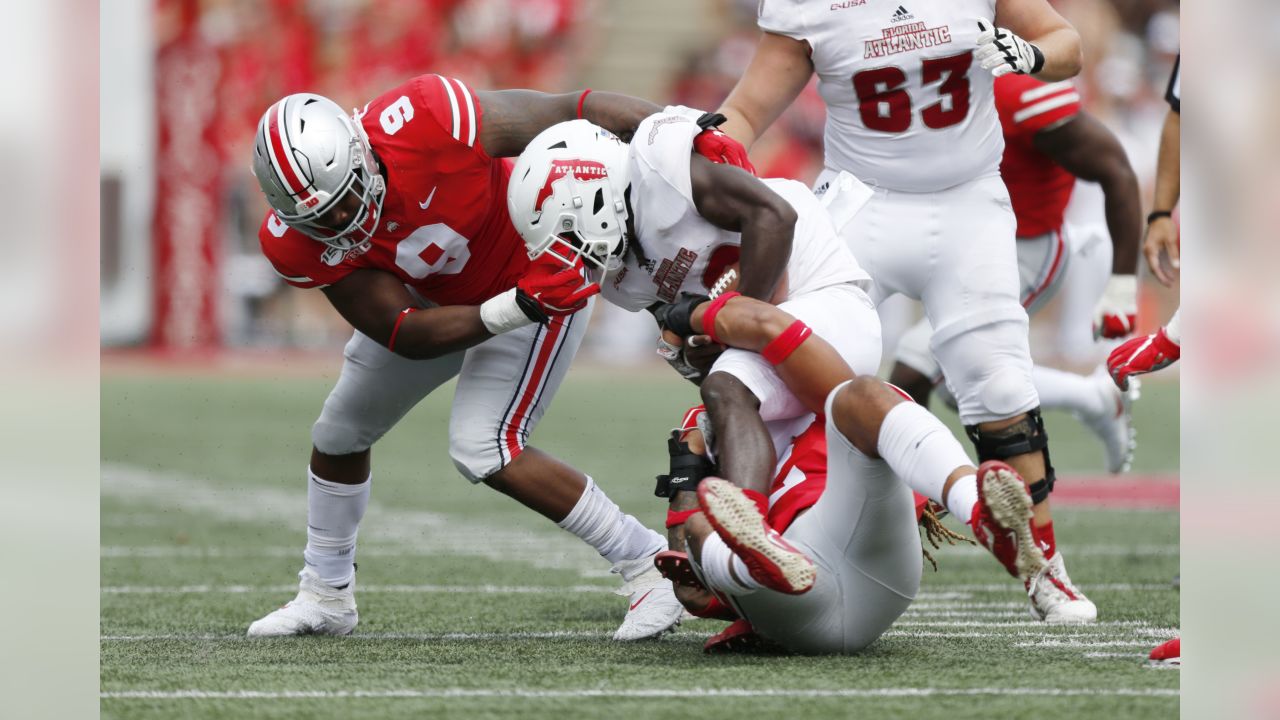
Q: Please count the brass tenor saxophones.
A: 0